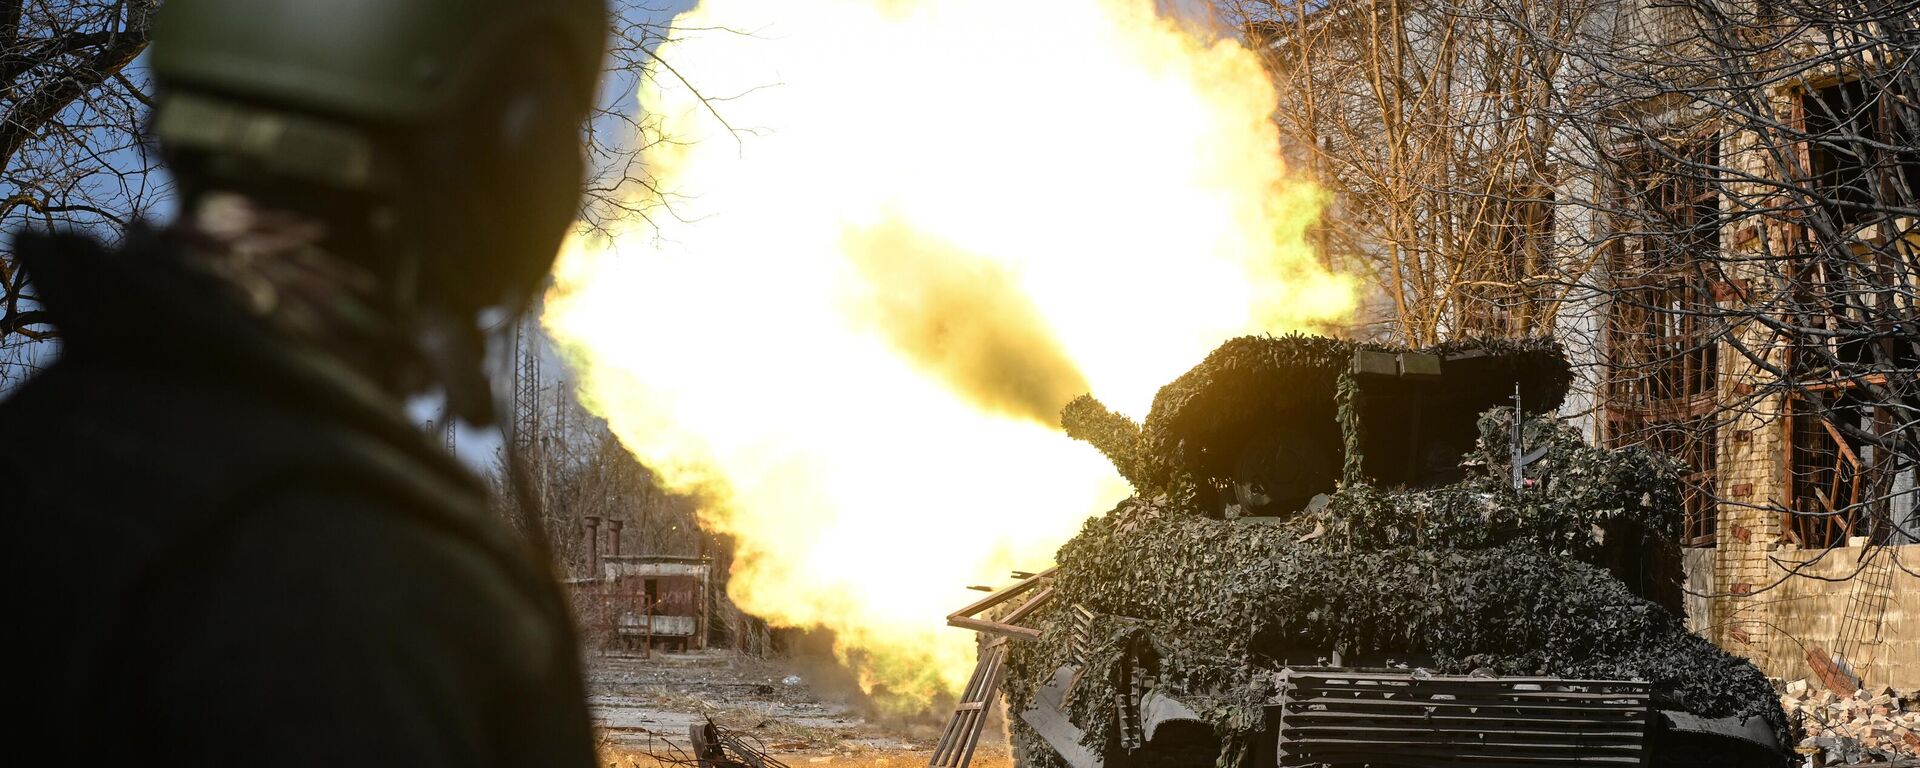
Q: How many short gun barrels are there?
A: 1